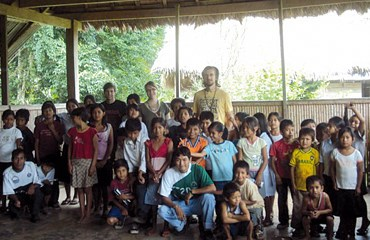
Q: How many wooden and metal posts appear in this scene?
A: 4